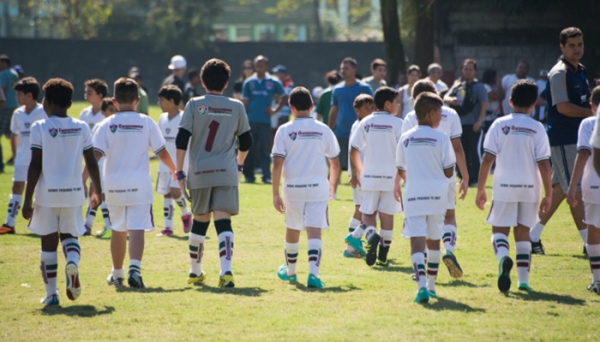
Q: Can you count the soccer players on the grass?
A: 14